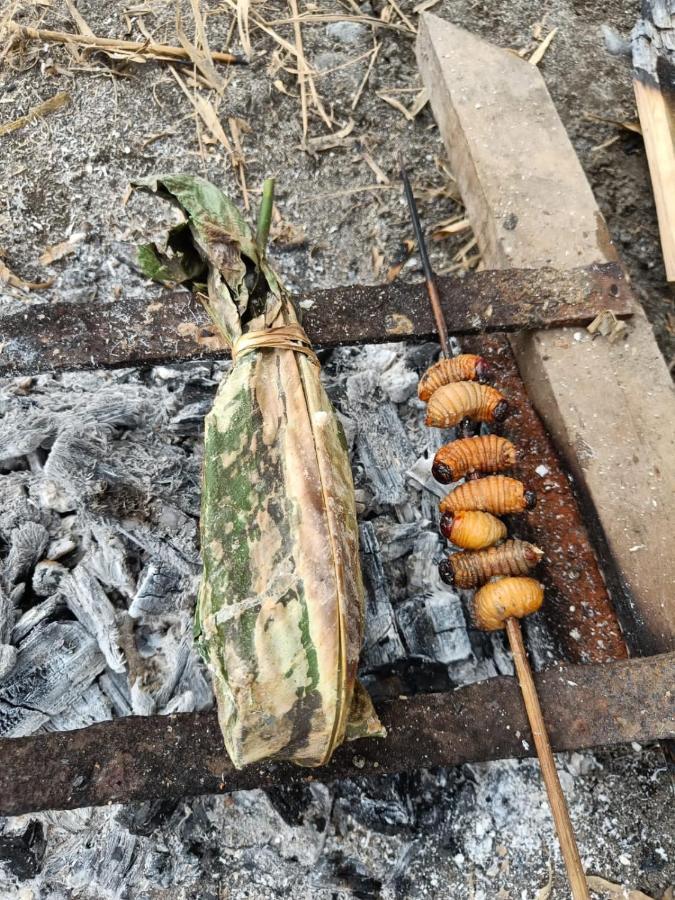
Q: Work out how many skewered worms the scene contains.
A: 7